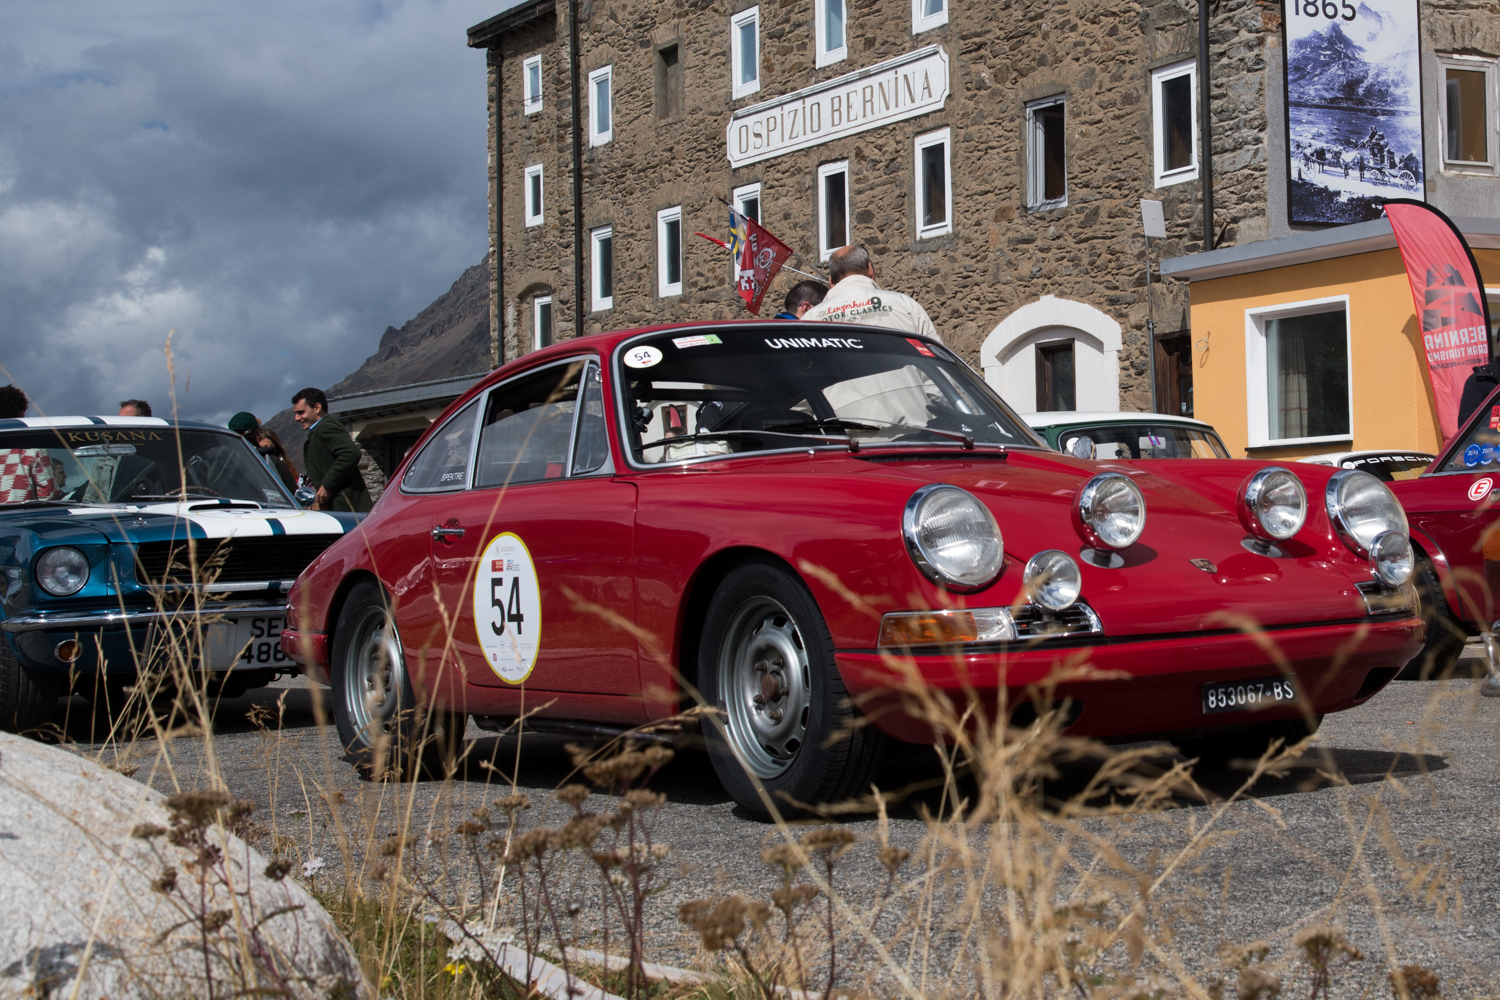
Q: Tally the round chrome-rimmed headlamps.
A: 7